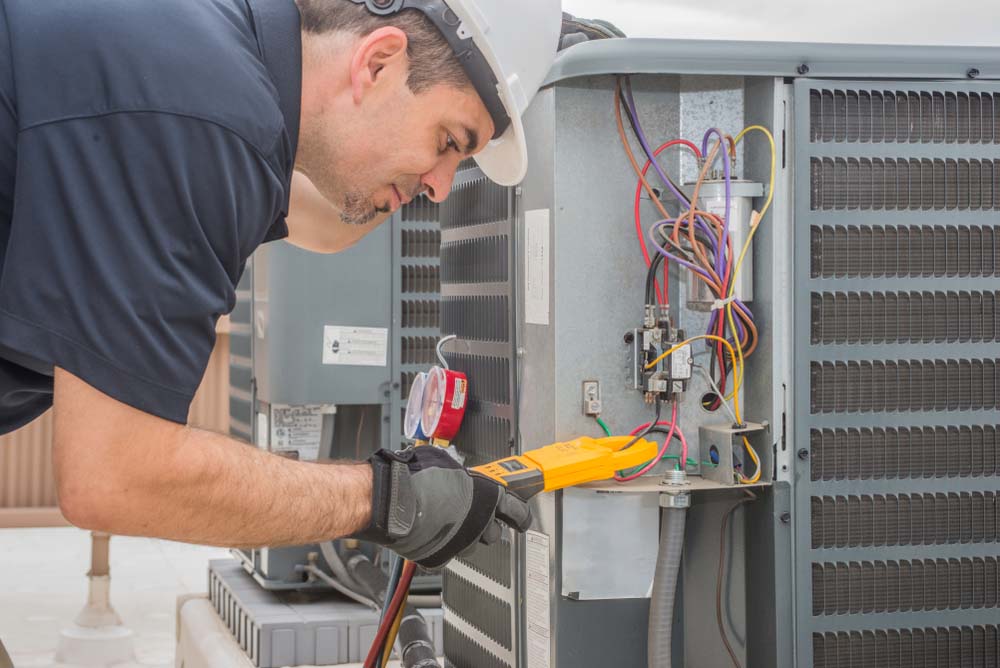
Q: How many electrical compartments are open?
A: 1